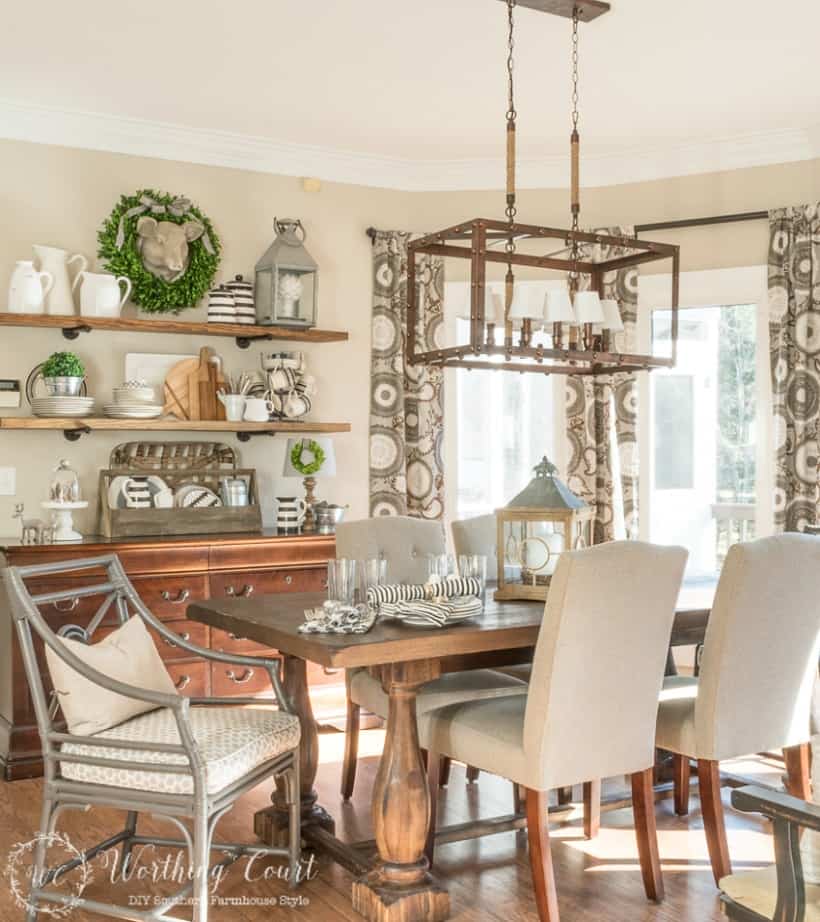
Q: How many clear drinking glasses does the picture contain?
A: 4